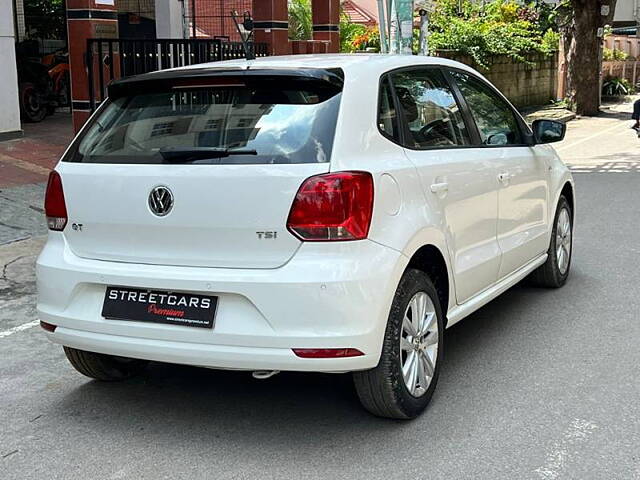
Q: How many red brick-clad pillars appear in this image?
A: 3